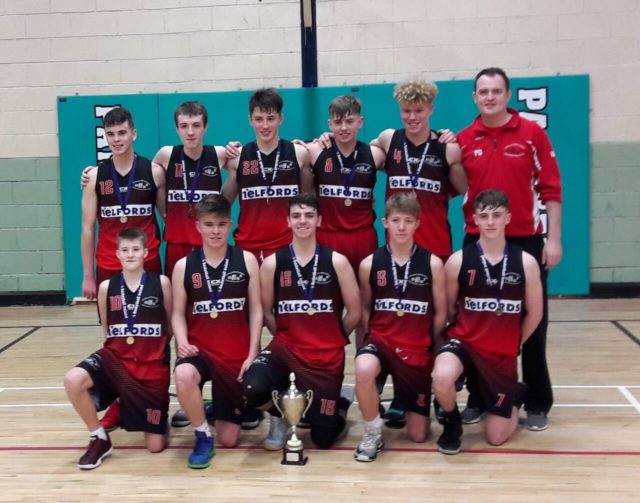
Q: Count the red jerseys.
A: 10